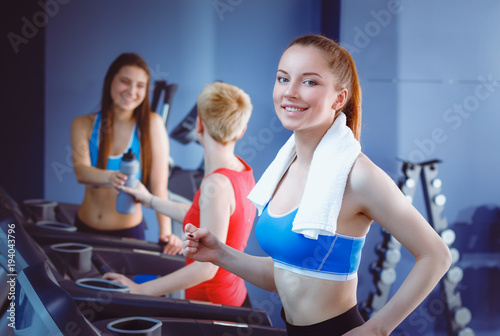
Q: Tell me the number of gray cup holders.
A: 5